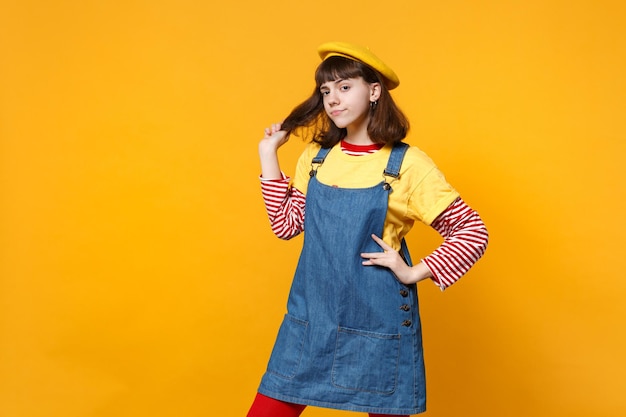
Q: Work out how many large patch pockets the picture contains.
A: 2